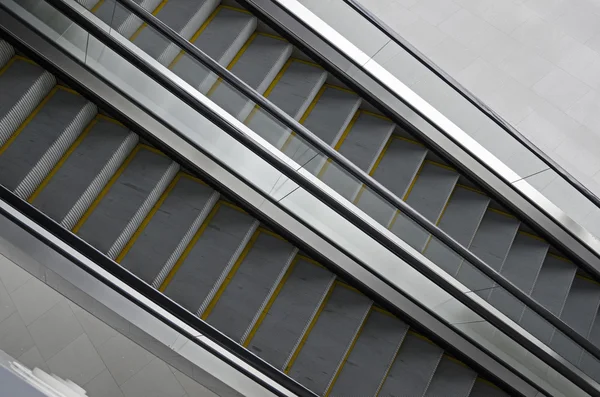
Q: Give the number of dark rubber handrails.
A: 4